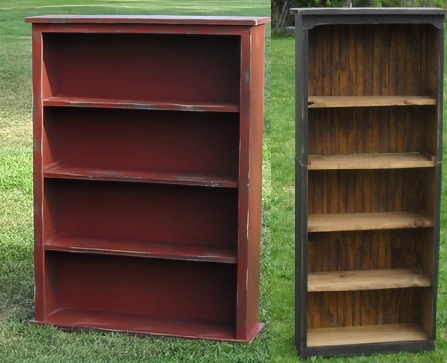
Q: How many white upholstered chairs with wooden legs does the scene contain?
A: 0